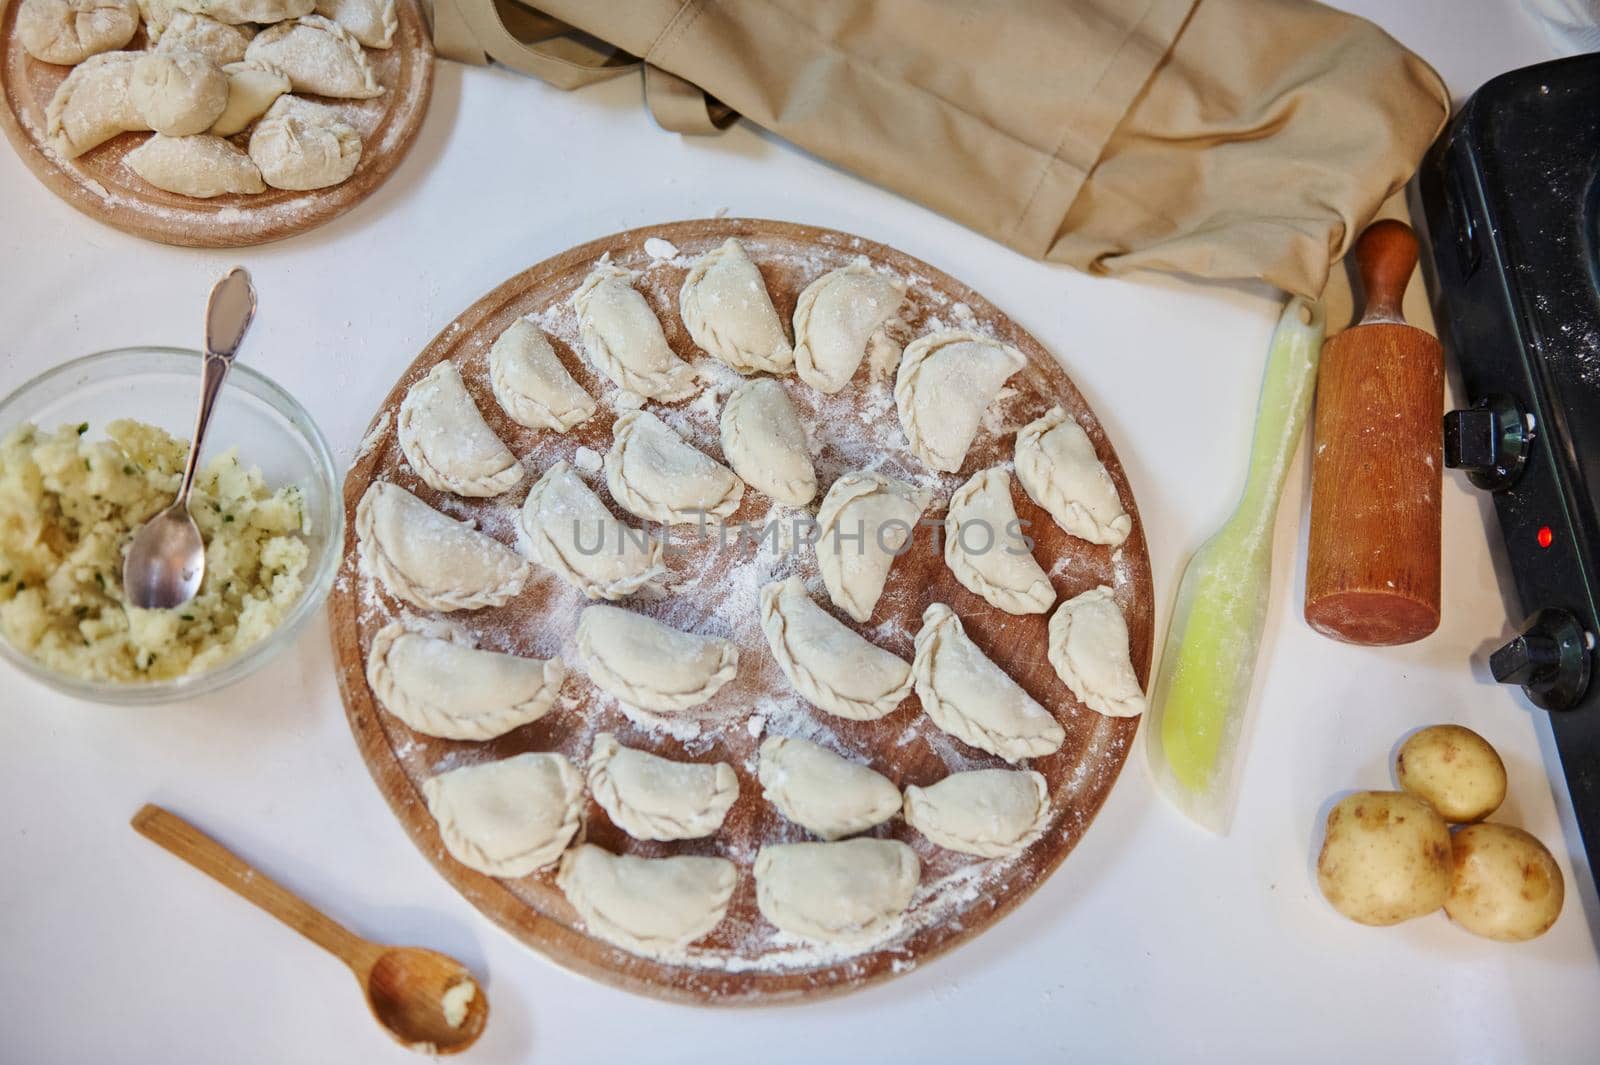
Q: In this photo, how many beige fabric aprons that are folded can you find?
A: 1